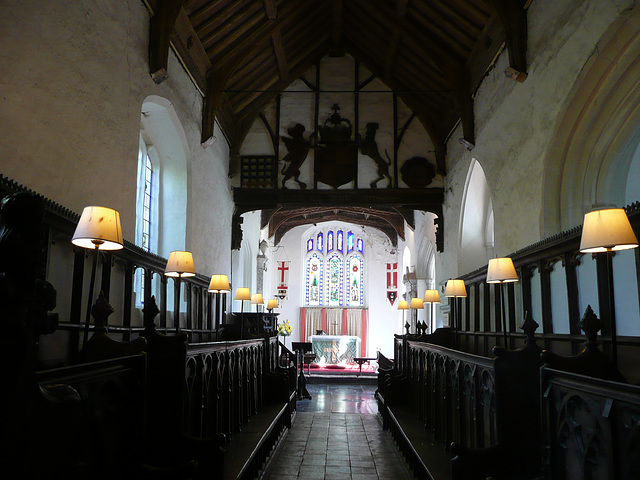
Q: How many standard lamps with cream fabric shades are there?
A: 12